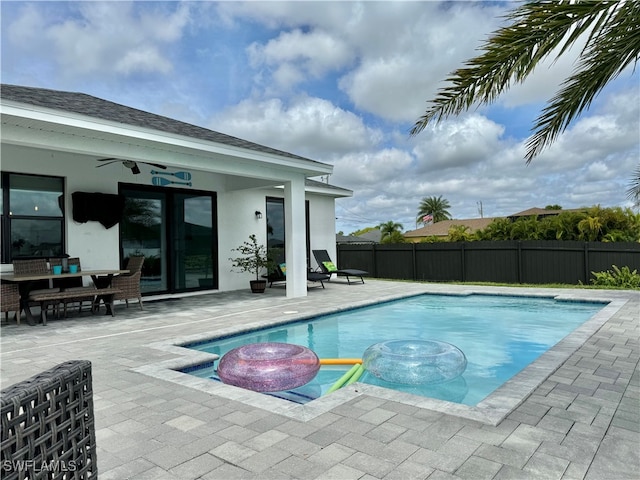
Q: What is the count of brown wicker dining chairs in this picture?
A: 4